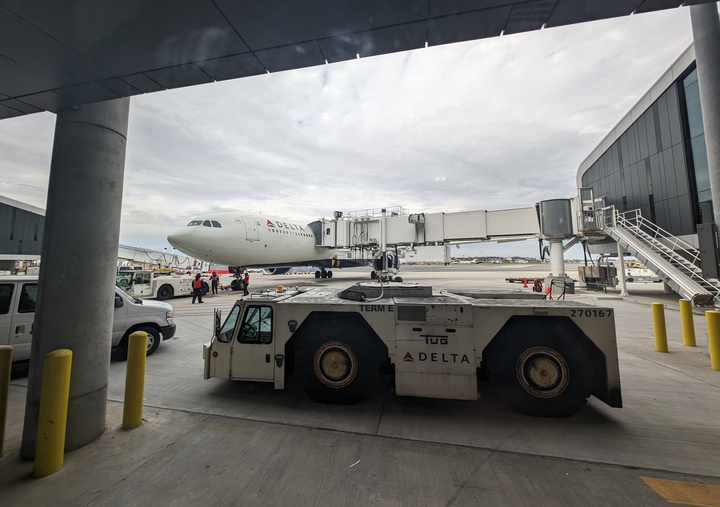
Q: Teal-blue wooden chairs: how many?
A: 0